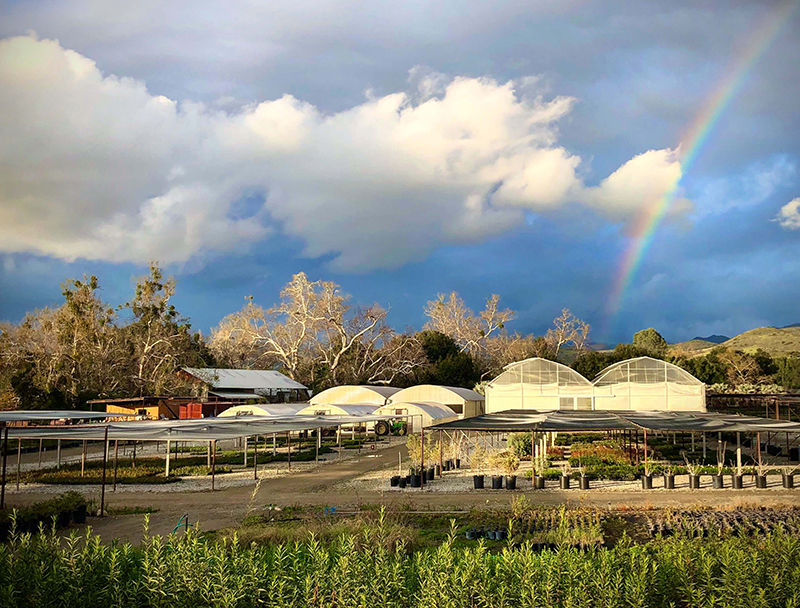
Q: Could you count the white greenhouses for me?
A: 7